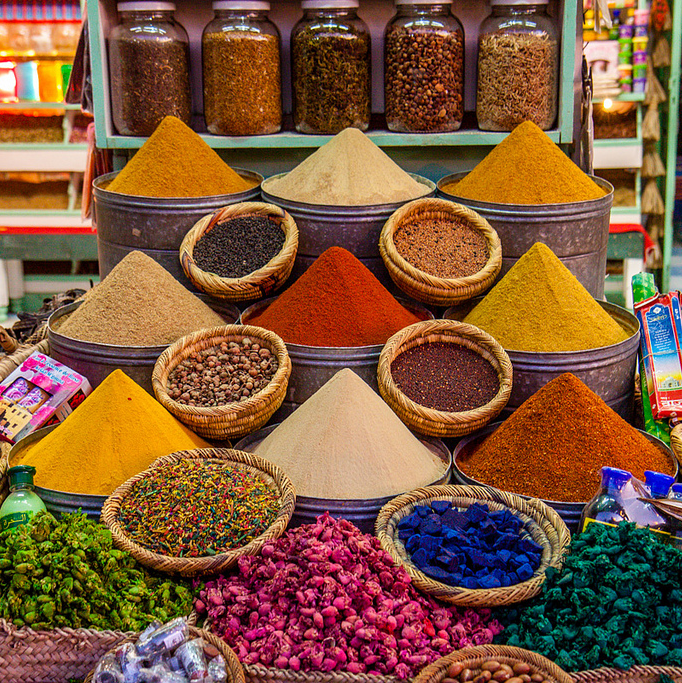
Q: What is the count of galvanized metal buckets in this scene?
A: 9